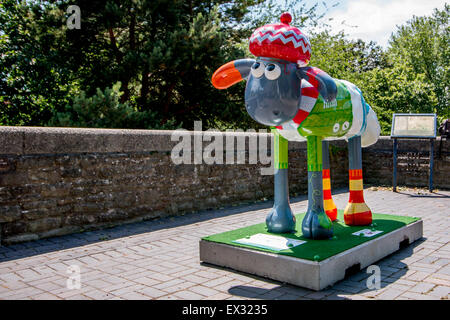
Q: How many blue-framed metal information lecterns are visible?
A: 1